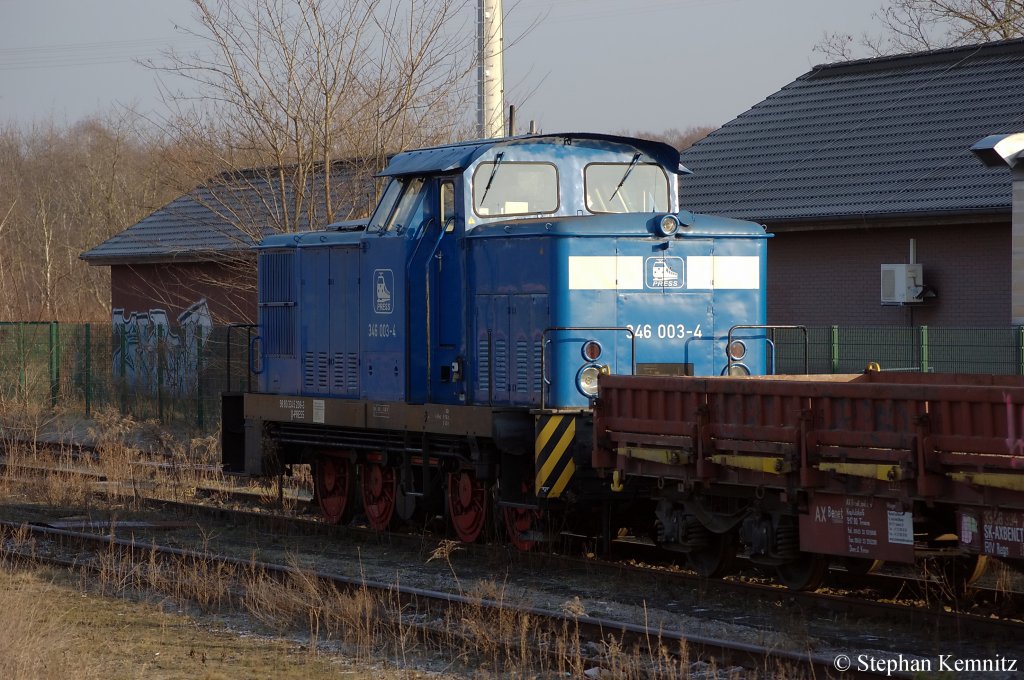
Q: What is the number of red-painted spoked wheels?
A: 4